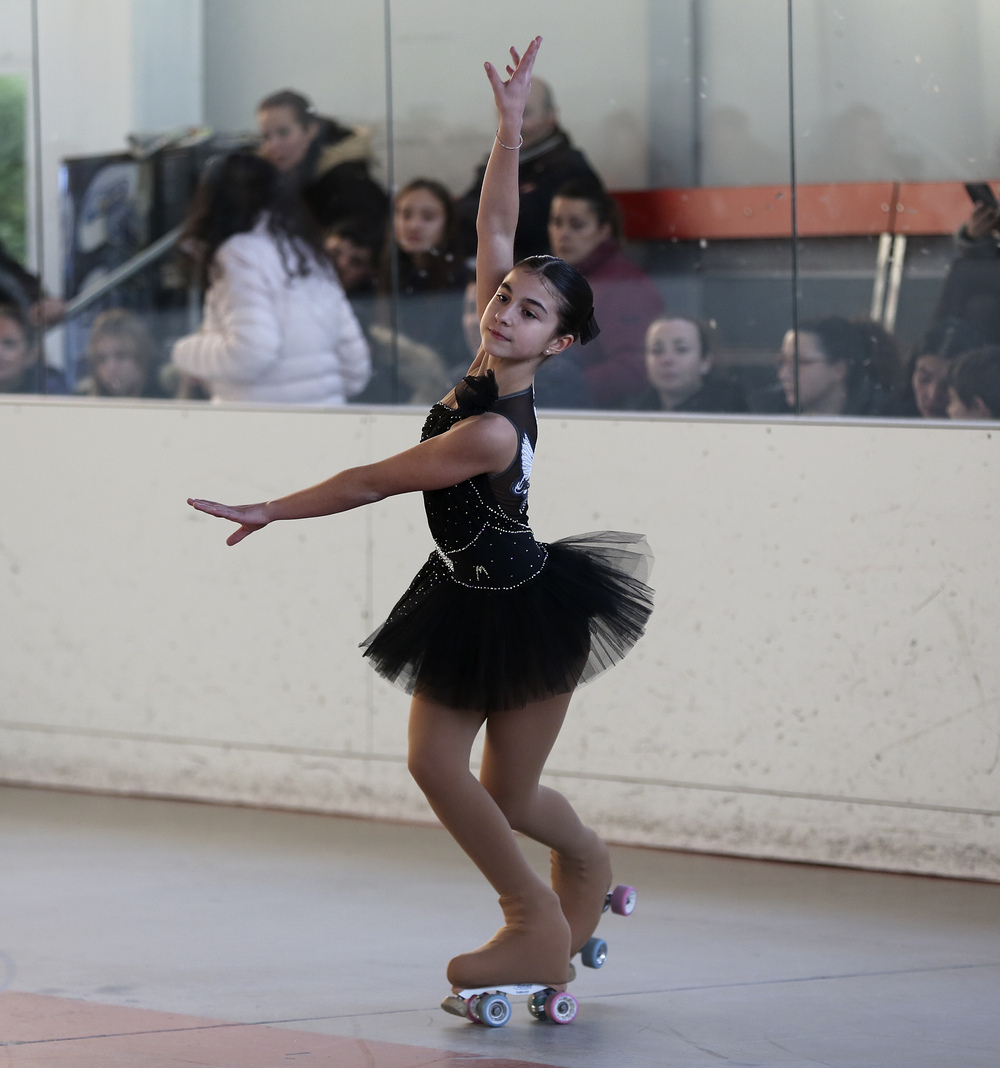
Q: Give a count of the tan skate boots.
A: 2